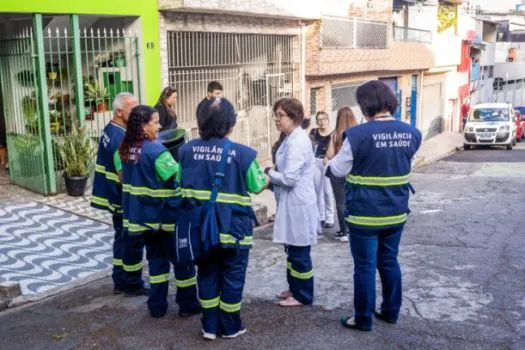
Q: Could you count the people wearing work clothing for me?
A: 5